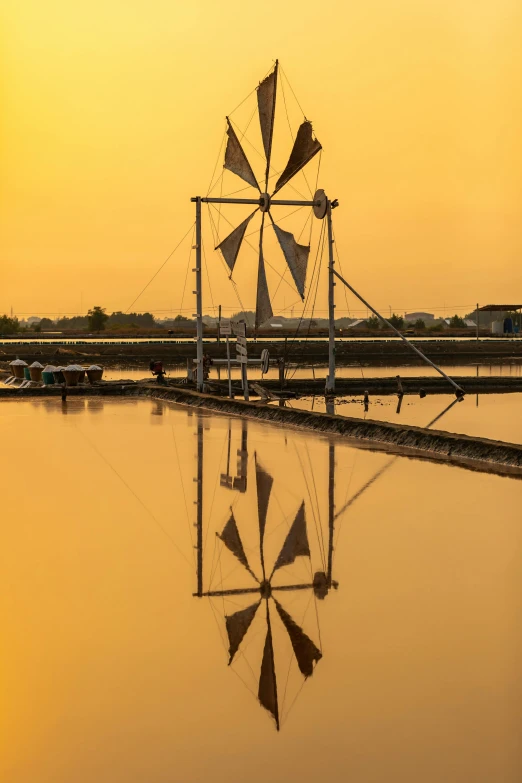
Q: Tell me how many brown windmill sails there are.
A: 6